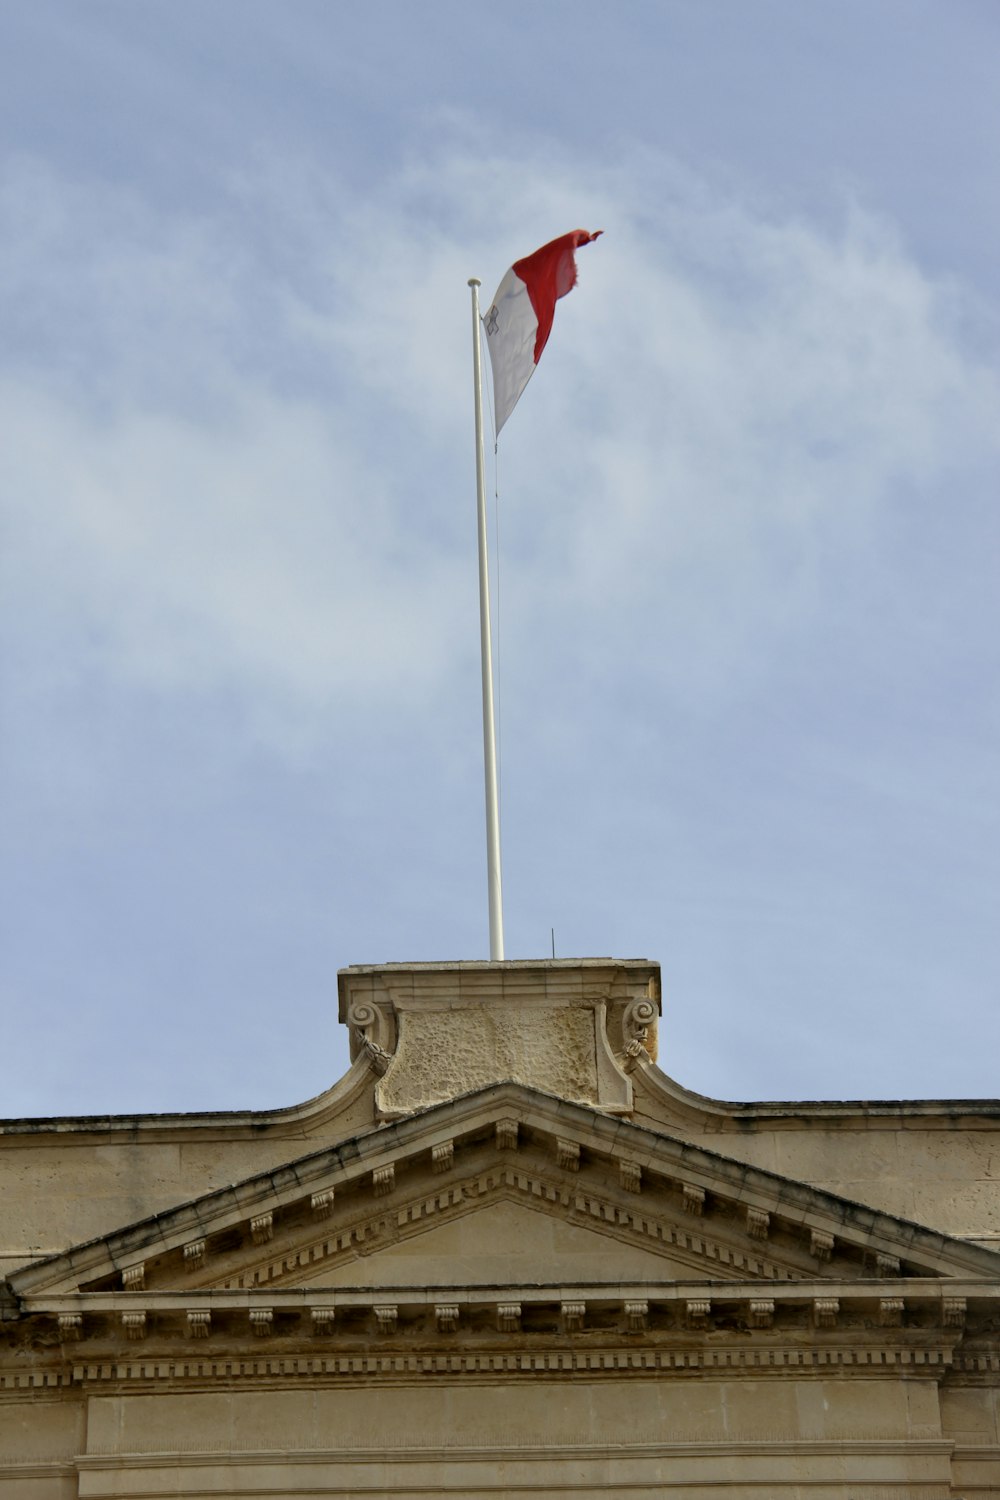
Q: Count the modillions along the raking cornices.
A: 13